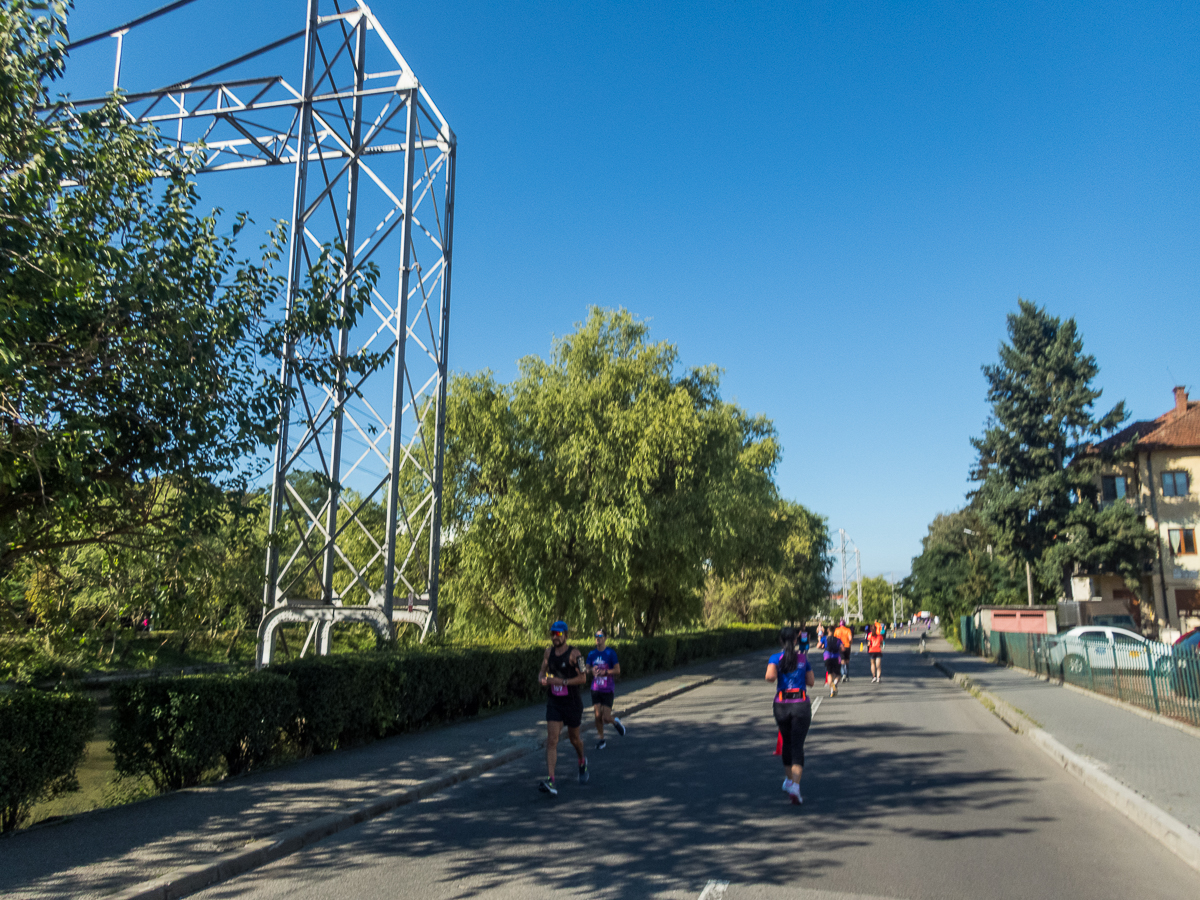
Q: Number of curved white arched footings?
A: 2